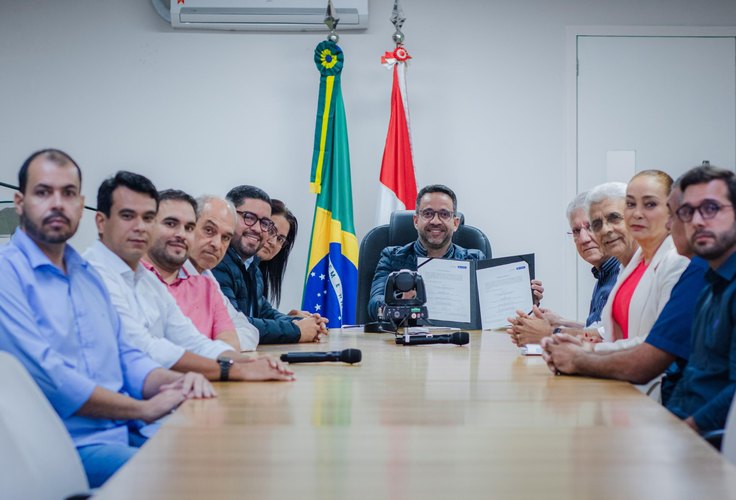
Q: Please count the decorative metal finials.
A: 2